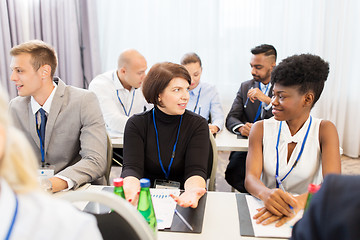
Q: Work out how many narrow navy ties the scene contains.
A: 1